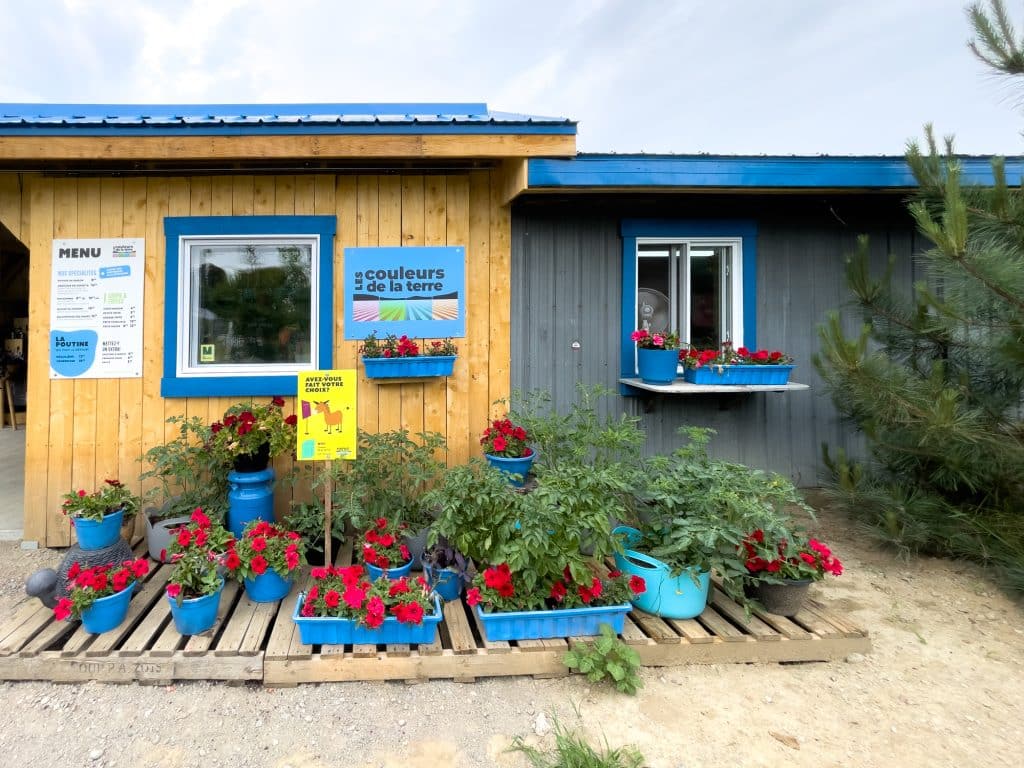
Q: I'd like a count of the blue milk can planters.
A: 1